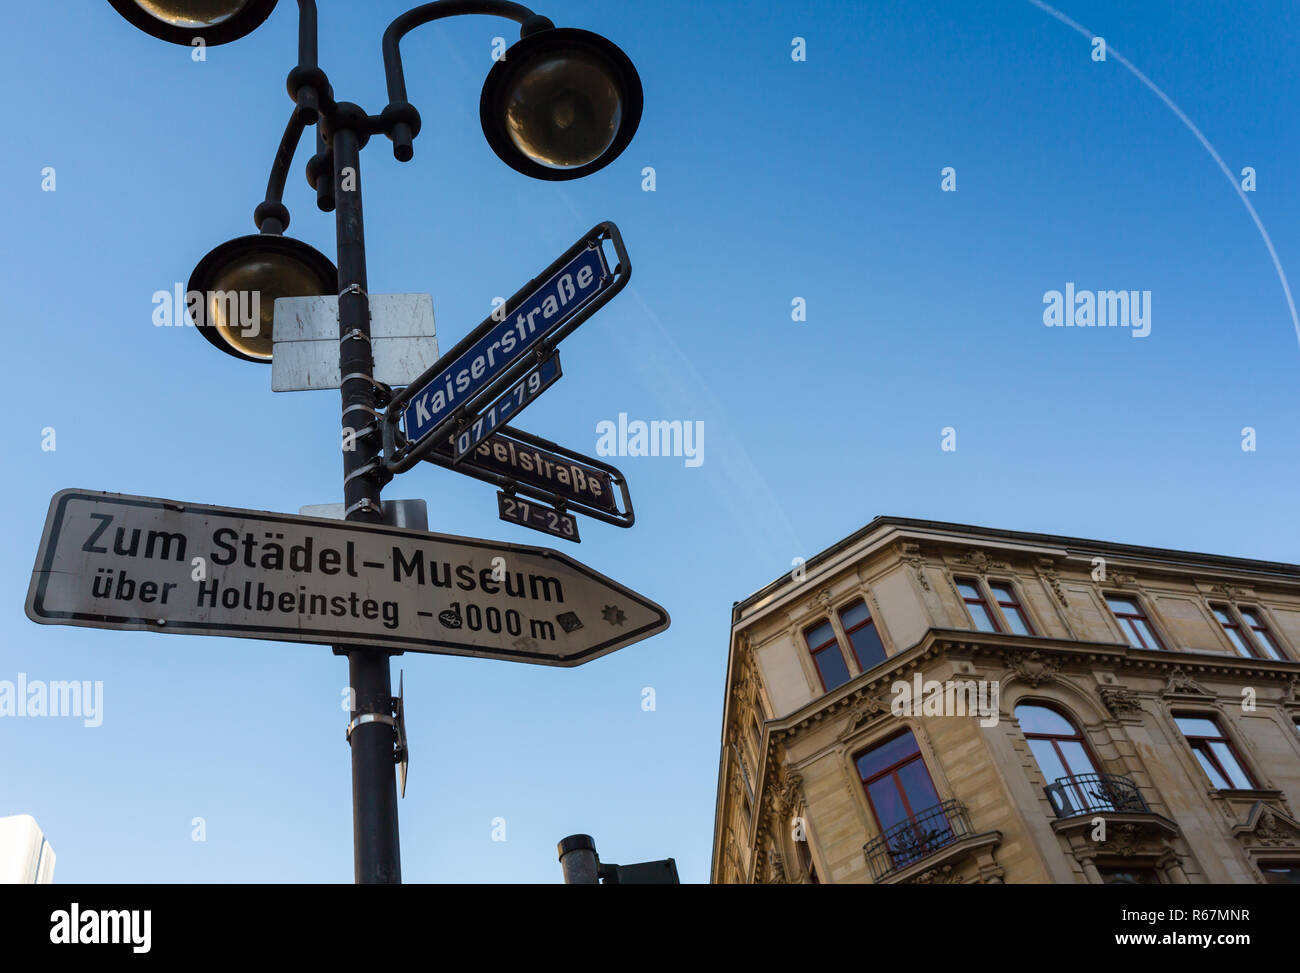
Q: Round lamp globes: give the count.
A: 3